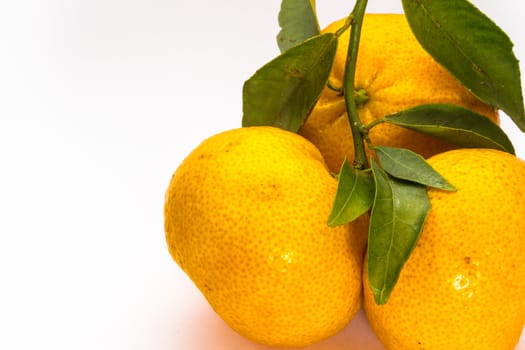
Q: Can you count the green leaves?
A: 7